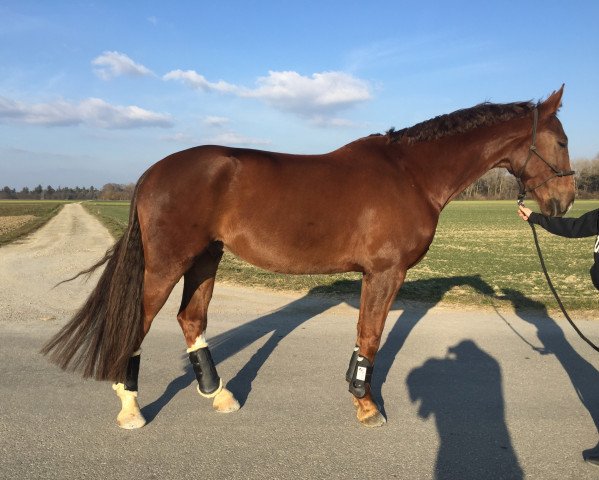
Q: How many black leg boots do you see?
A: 4